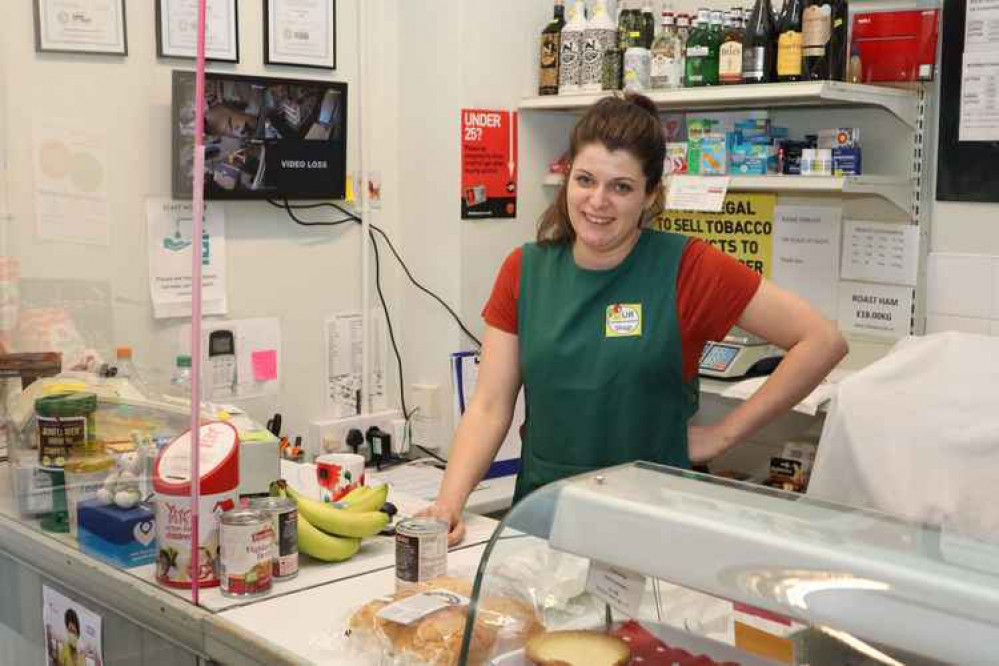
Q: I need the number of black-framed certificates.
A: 3